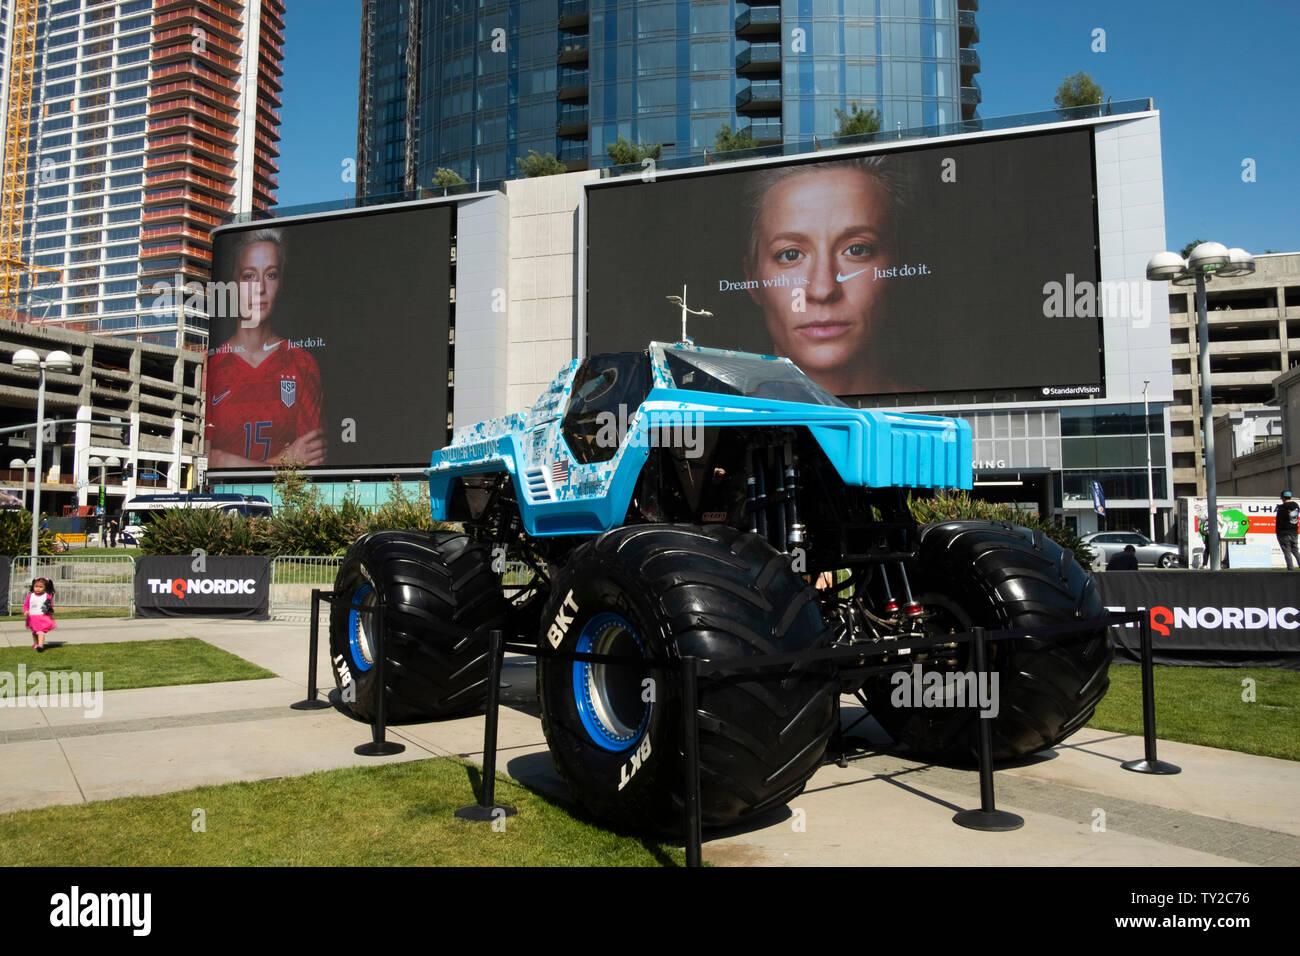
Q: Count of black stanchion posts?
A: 6